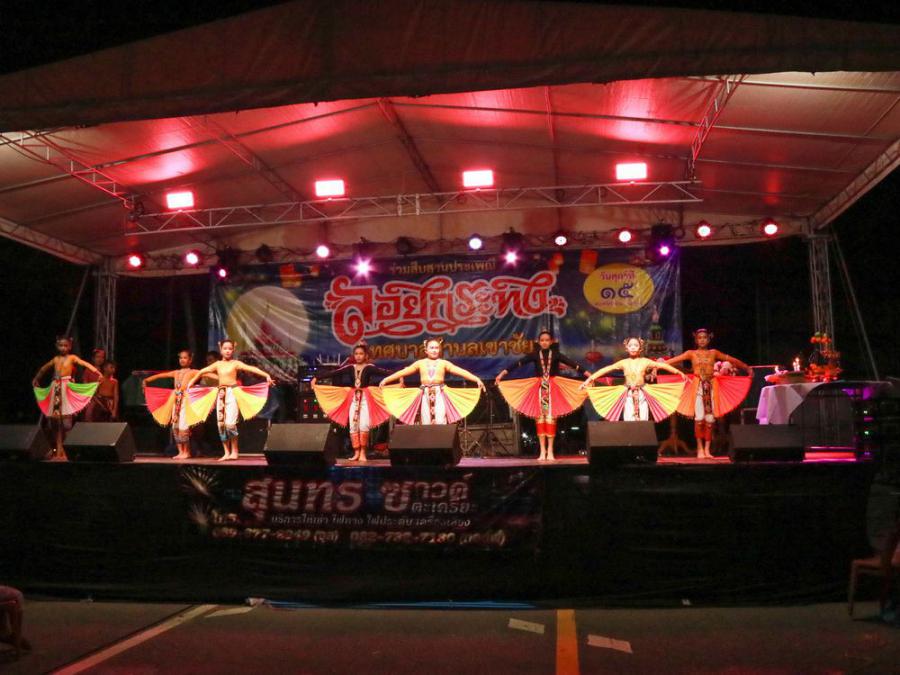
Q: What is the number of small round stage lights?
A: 12